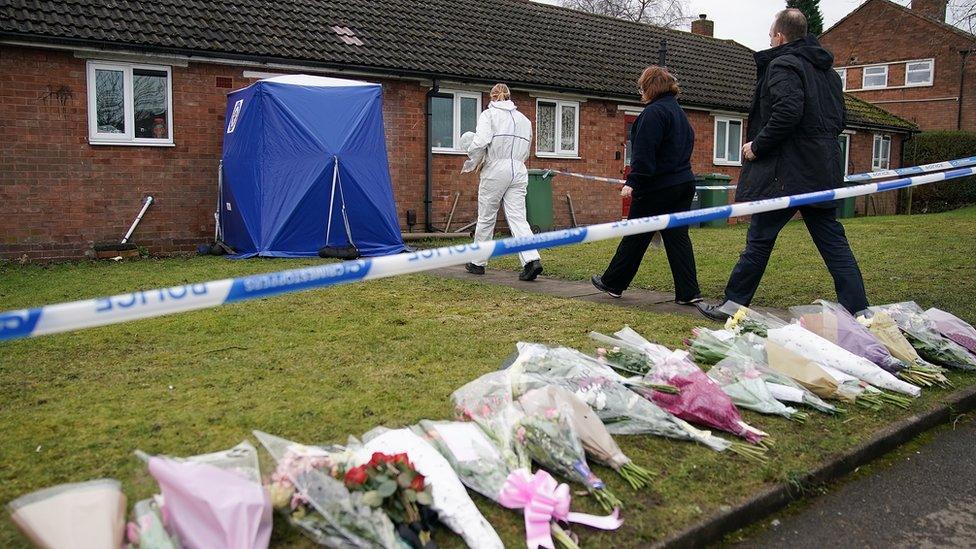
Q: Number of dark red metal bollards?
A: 0